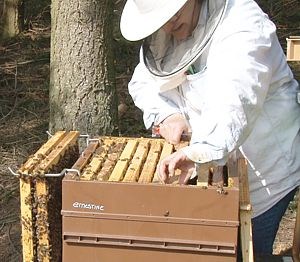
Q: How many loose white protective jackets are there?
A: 1